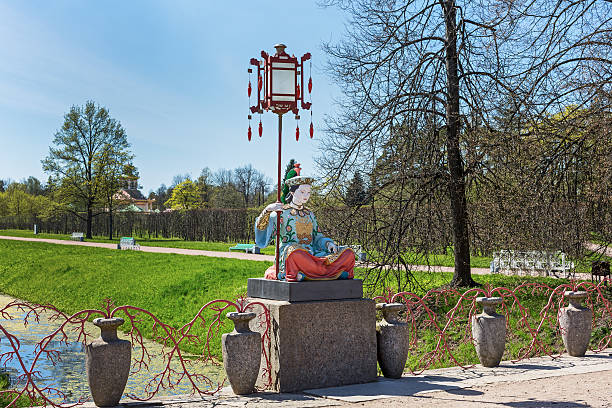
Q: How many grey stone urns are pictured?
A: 5